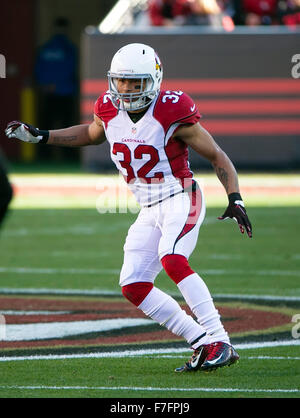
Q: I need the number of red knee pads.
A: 2